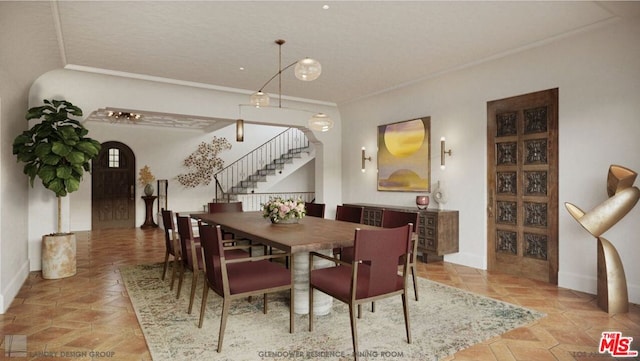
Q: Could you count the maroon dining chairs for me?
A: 8